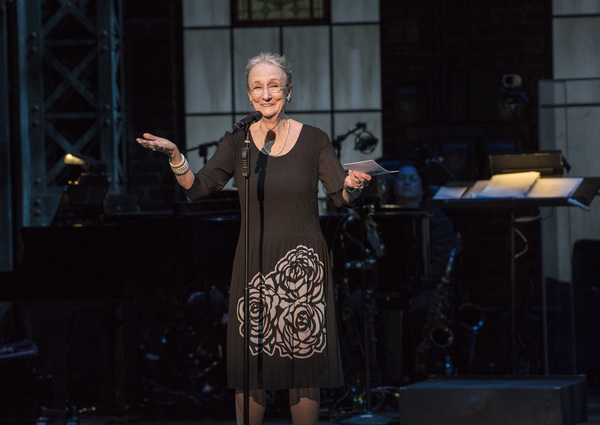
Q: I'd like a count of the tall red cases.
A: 0